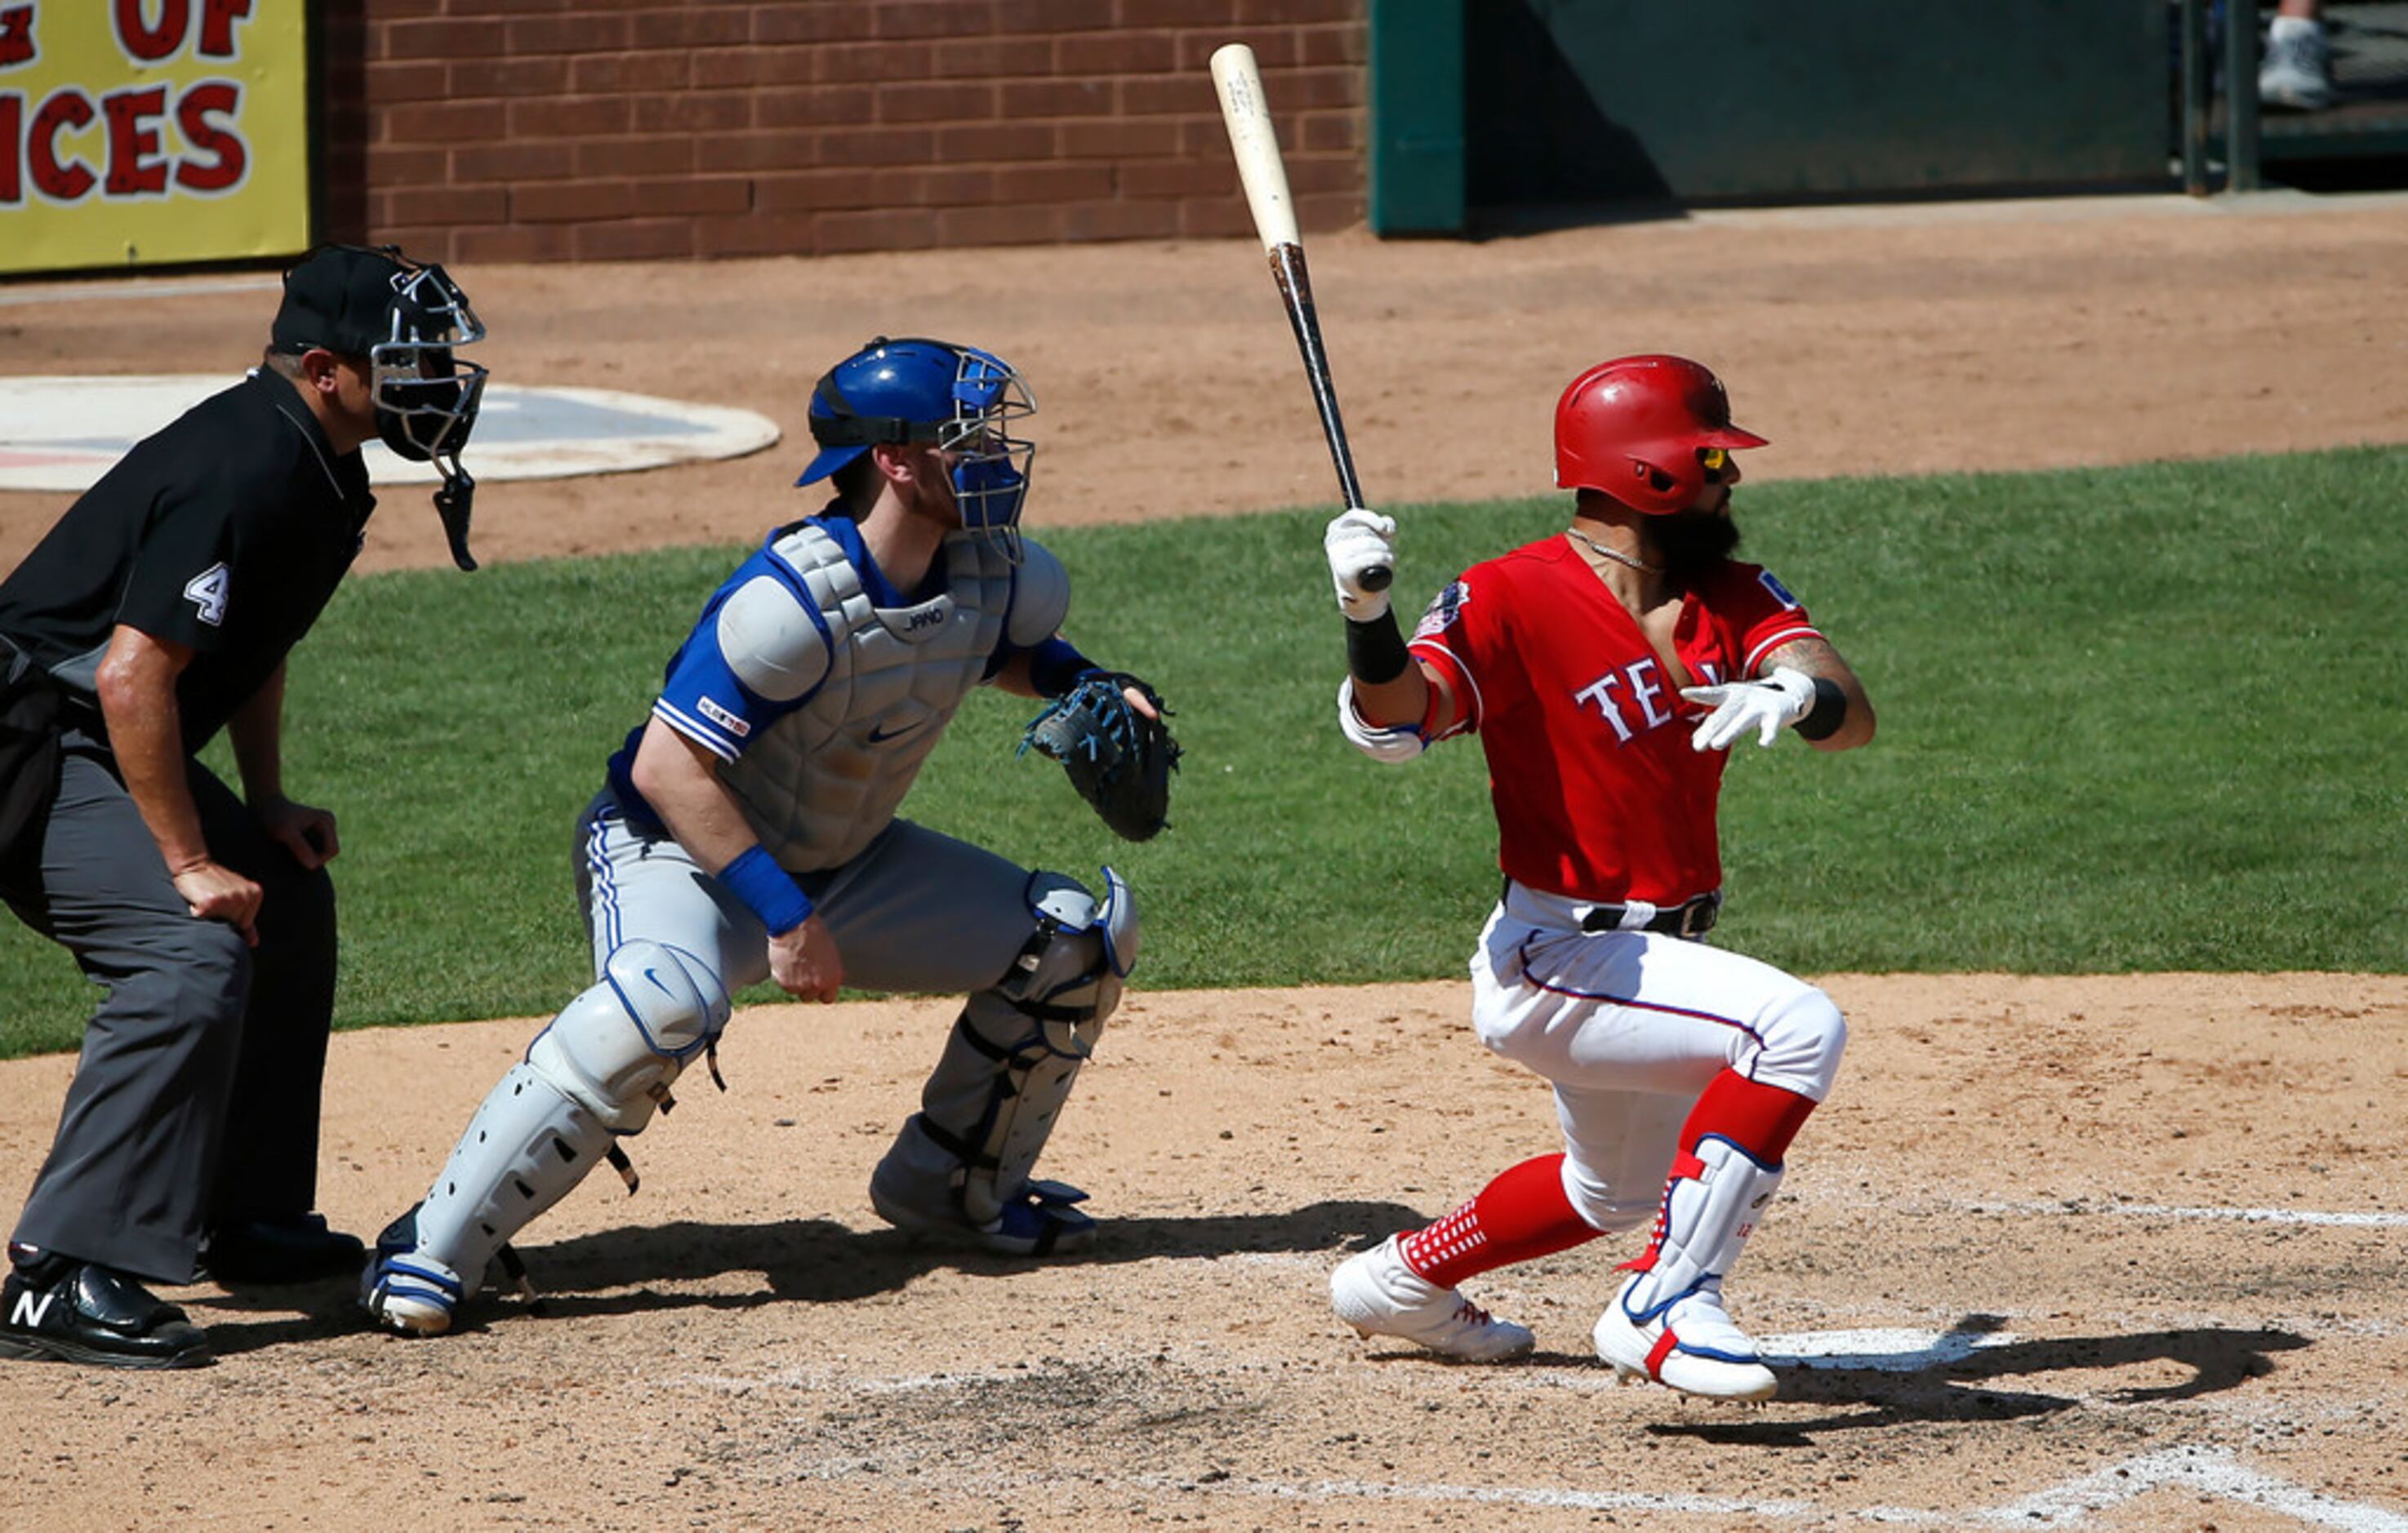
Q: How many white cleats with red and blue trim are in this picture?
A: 1